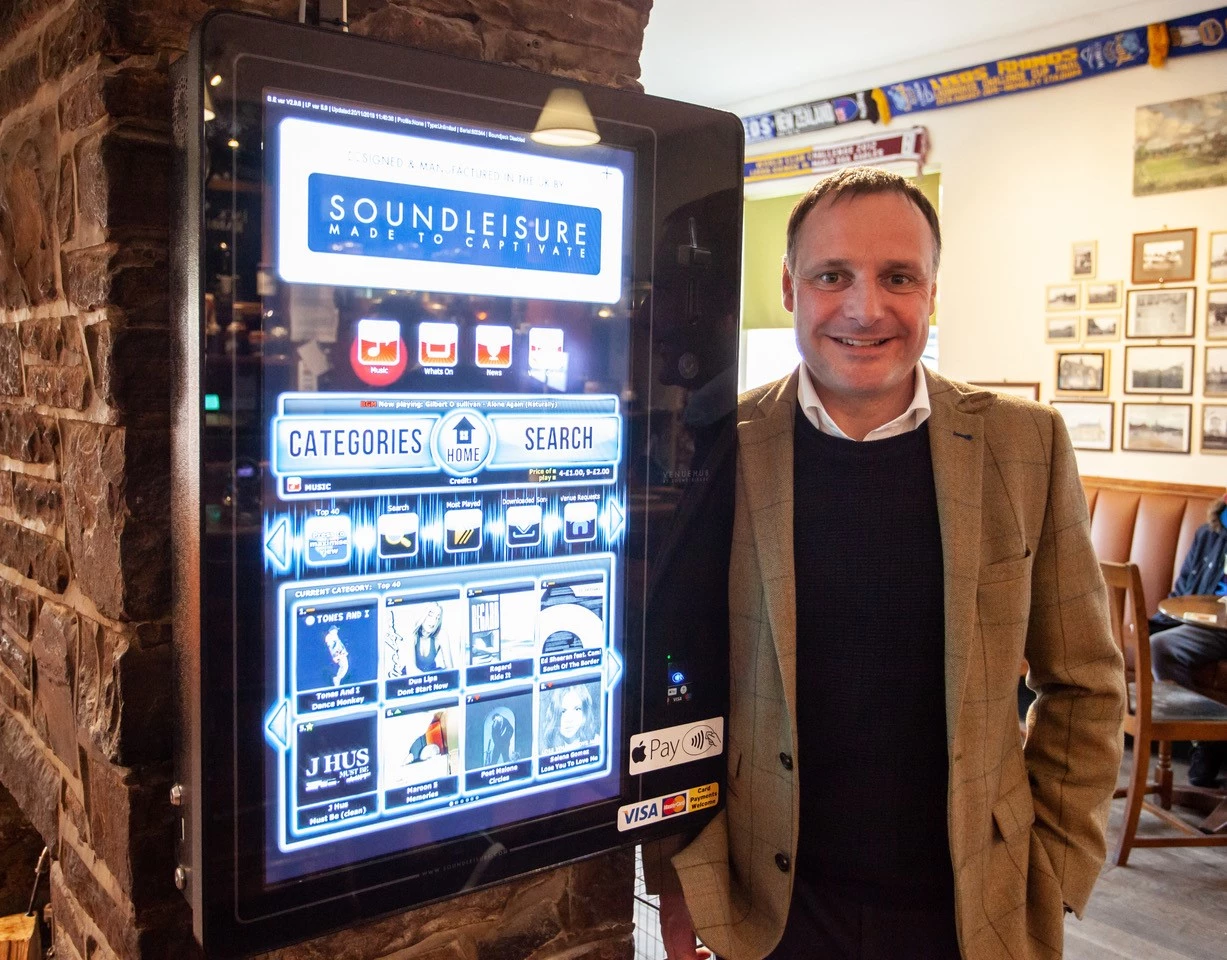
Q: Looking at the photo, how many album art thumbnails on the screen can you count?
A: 8